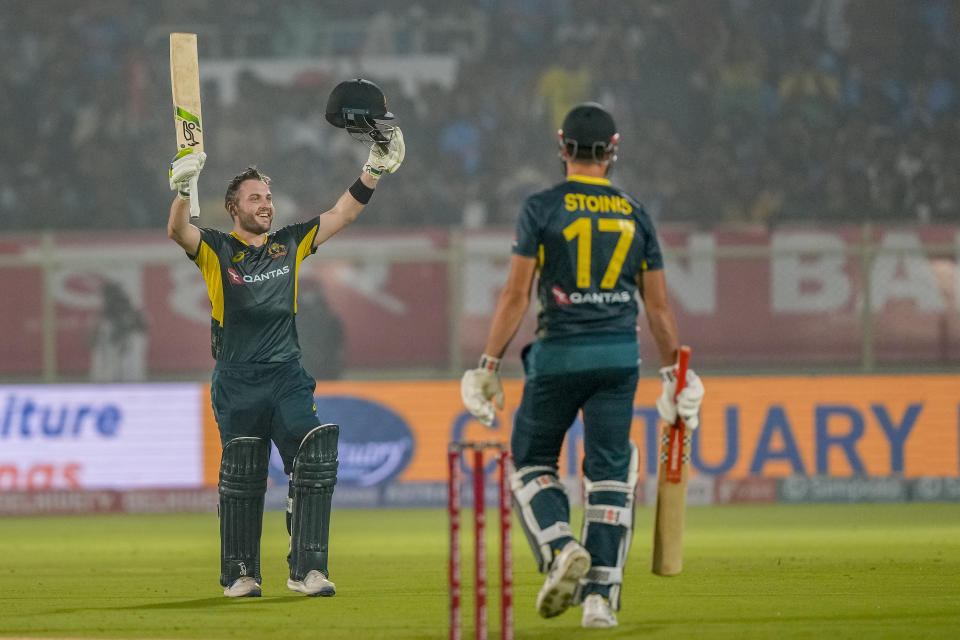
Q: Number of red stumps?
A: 3